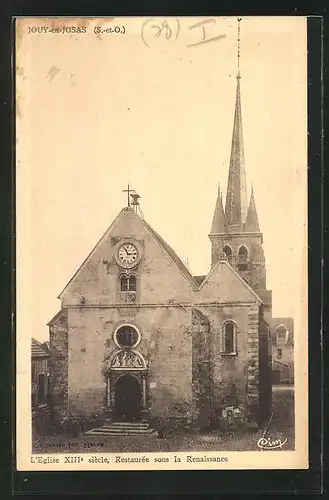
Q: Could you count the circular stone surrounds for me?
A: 2